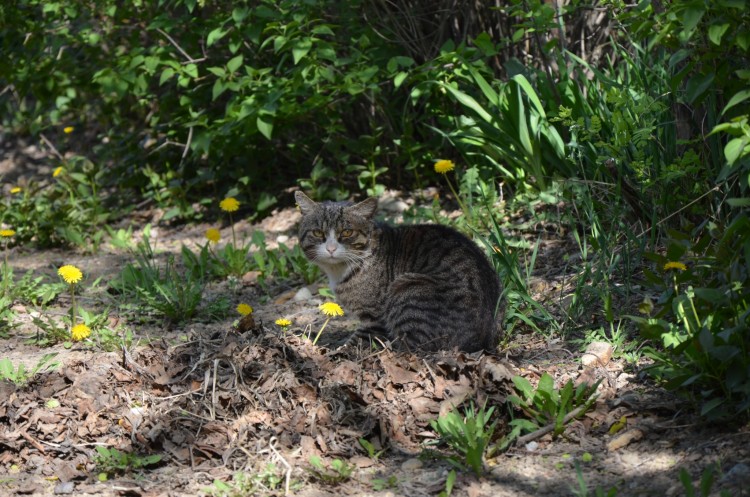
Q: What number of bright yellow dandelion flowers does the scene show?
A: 13